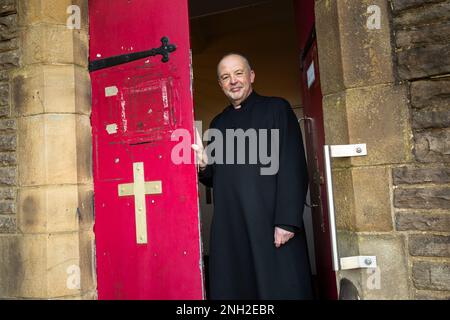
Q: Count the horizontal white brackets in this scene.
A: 2